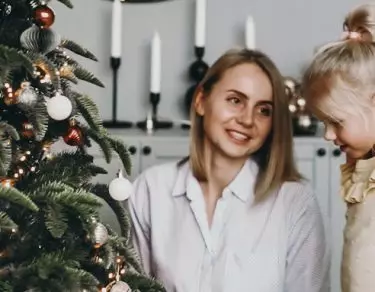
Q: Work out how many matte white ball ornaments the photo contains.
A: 2